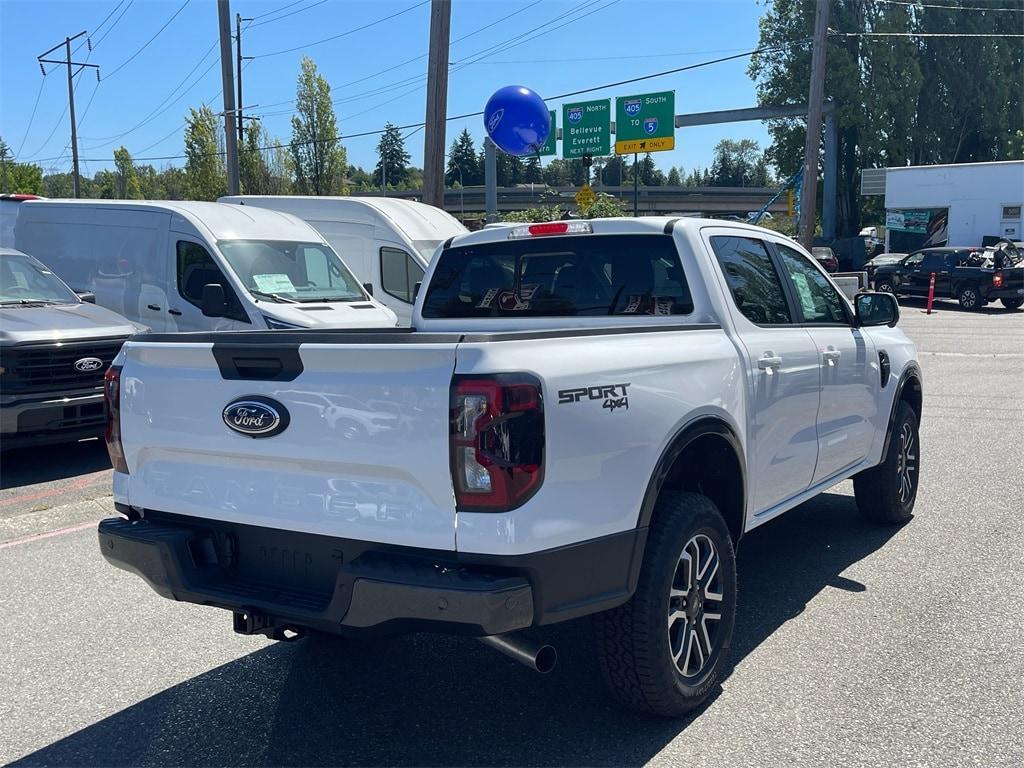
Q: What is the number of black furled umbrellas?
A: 0